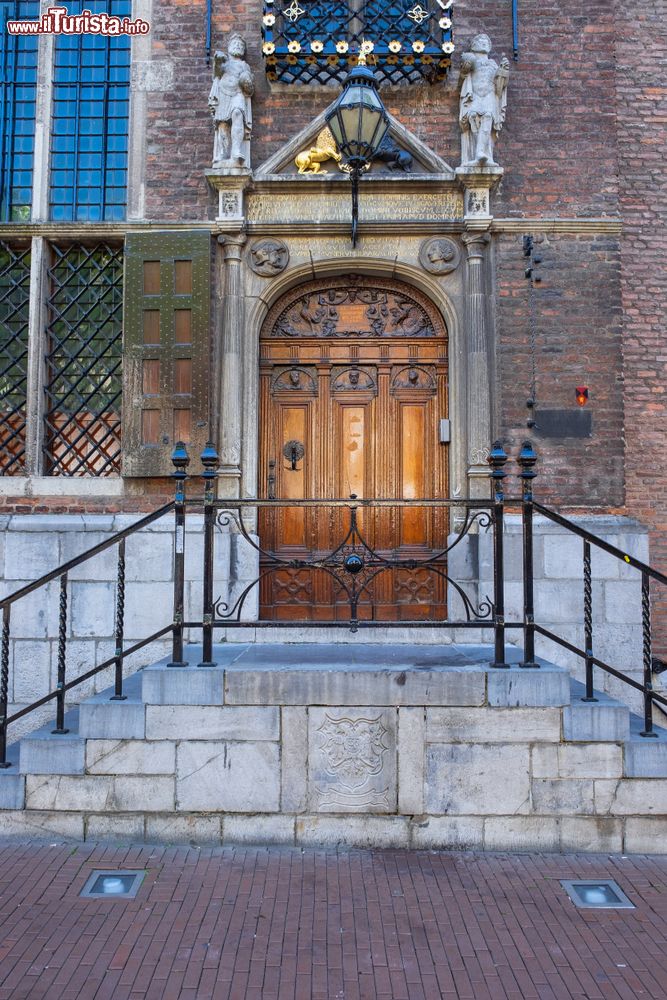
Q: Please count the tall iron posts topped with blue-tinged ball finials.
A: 4